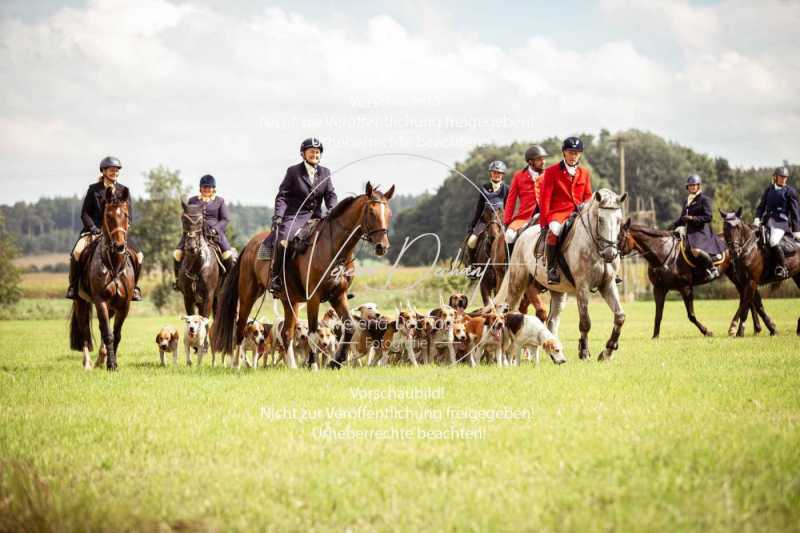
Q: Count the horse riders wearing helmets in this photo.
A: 8